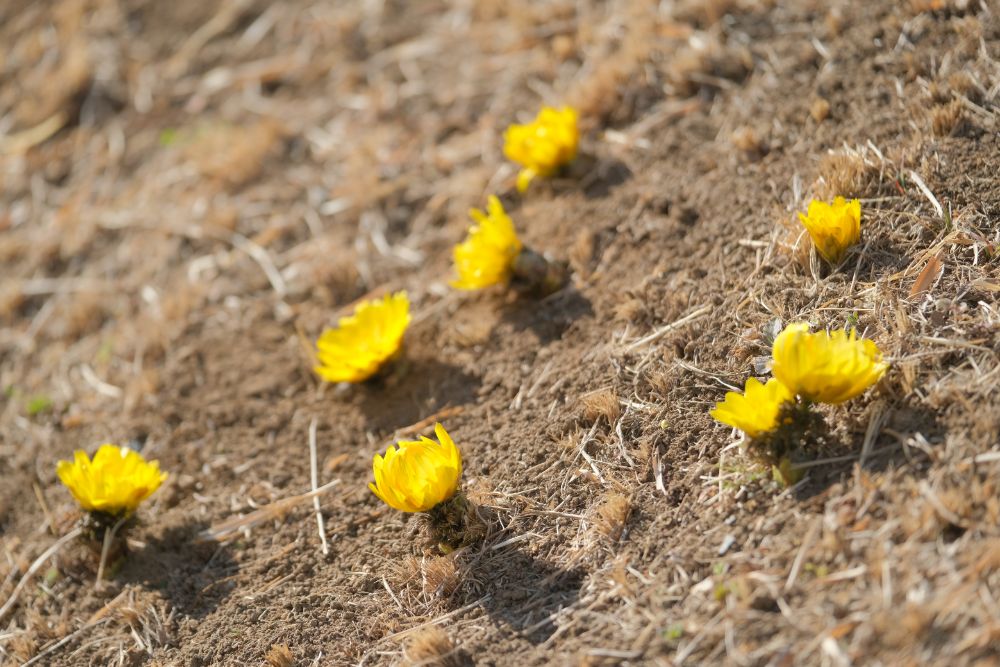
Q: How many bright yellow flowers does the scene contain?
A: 8